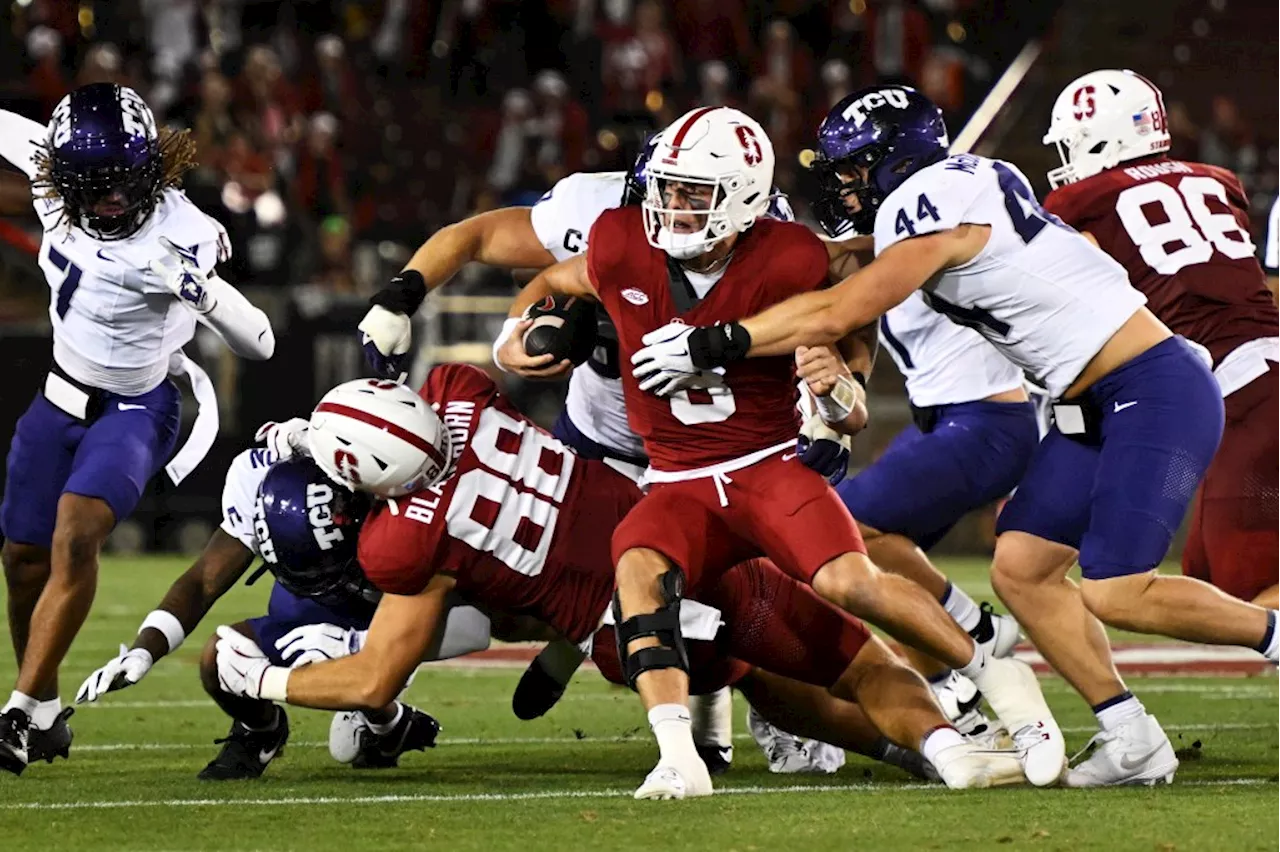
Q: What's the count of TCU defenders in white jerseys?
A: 5